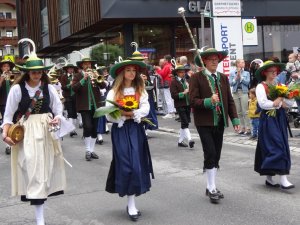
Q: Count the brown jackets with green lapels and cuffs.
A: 5